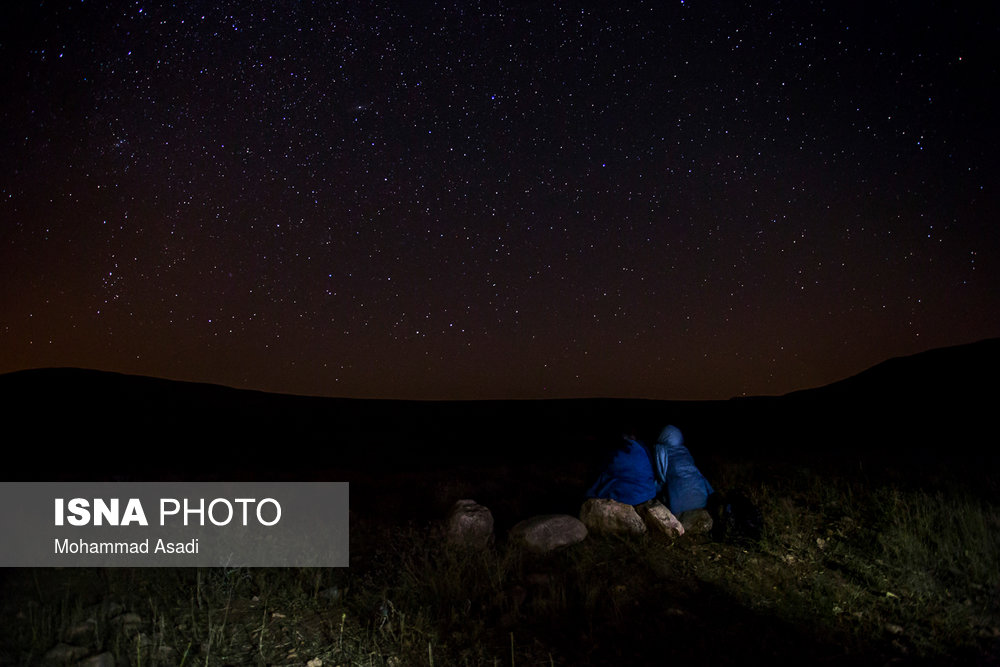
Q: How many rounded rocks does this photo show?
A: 5